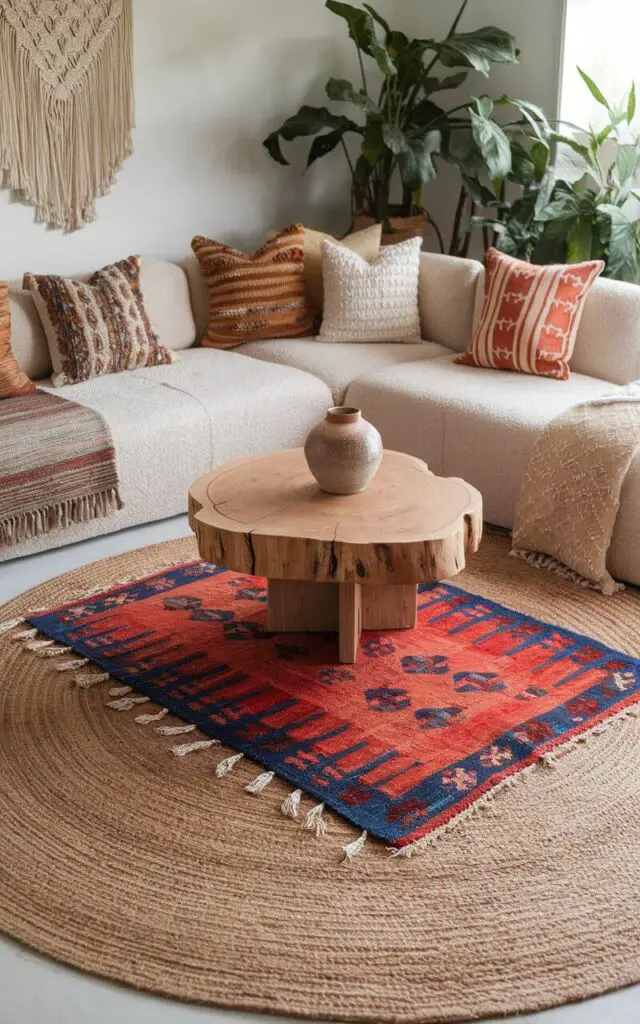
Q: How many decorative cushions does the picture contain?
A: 6